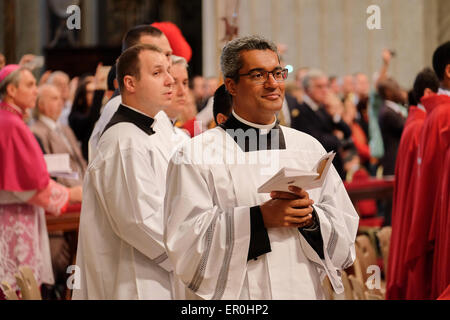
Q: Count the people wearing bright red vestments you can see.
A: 2